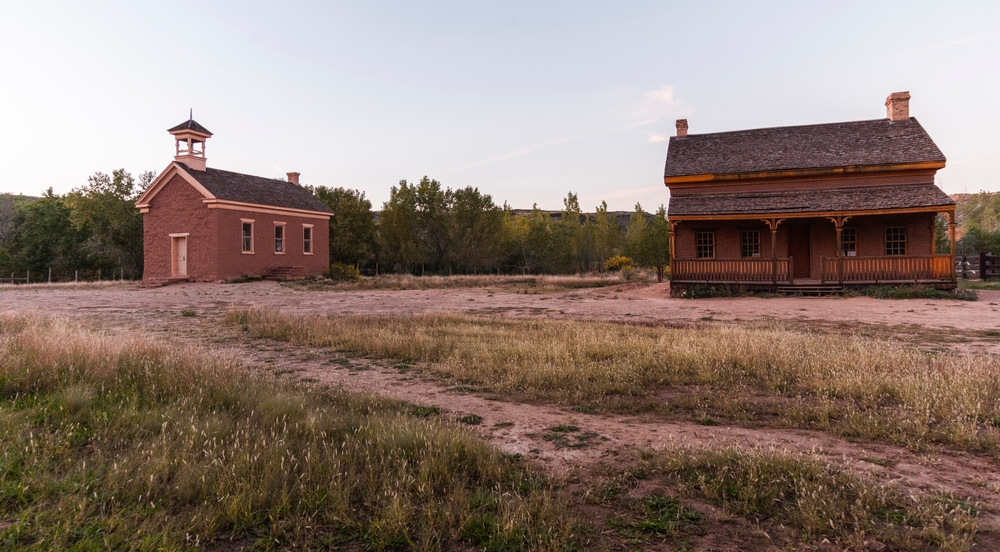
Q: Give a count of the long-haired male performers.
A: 0